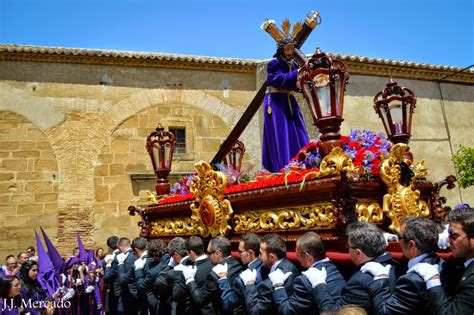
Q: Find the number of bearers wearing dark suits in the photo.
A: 13